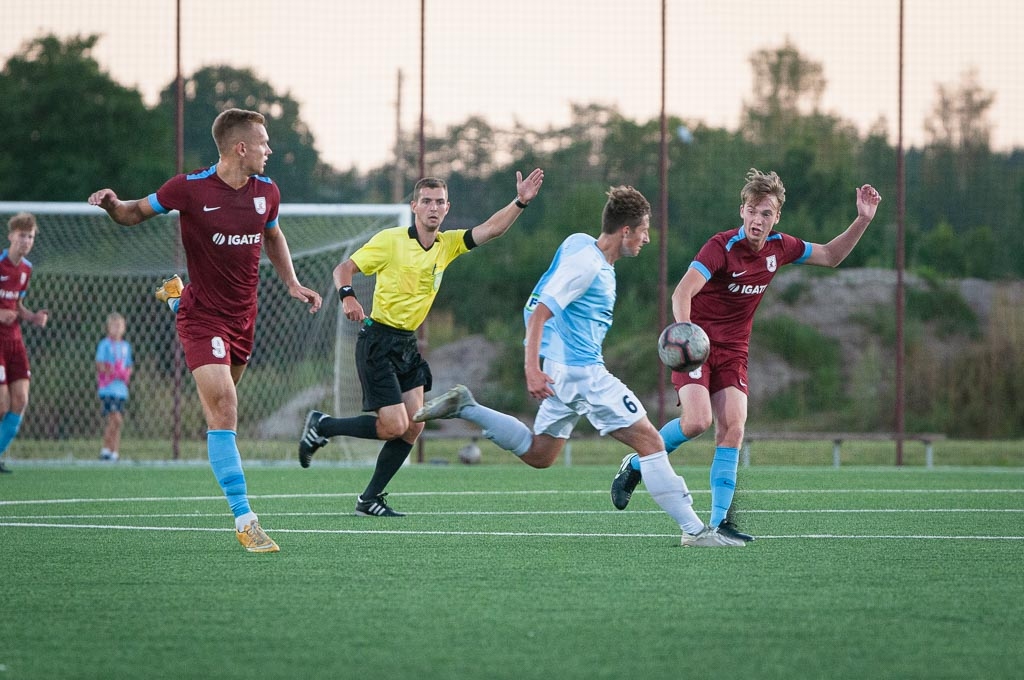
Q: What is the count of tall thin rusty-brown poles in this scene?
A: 4